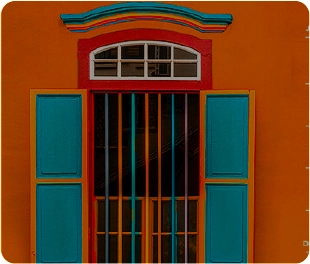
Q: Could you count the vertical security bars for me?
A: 7